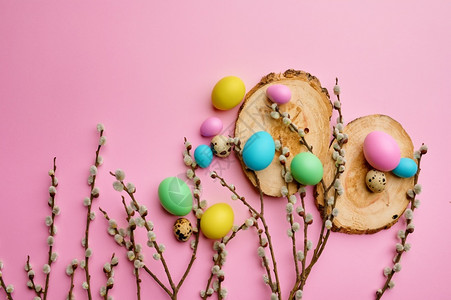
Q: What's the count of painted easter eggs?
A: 10